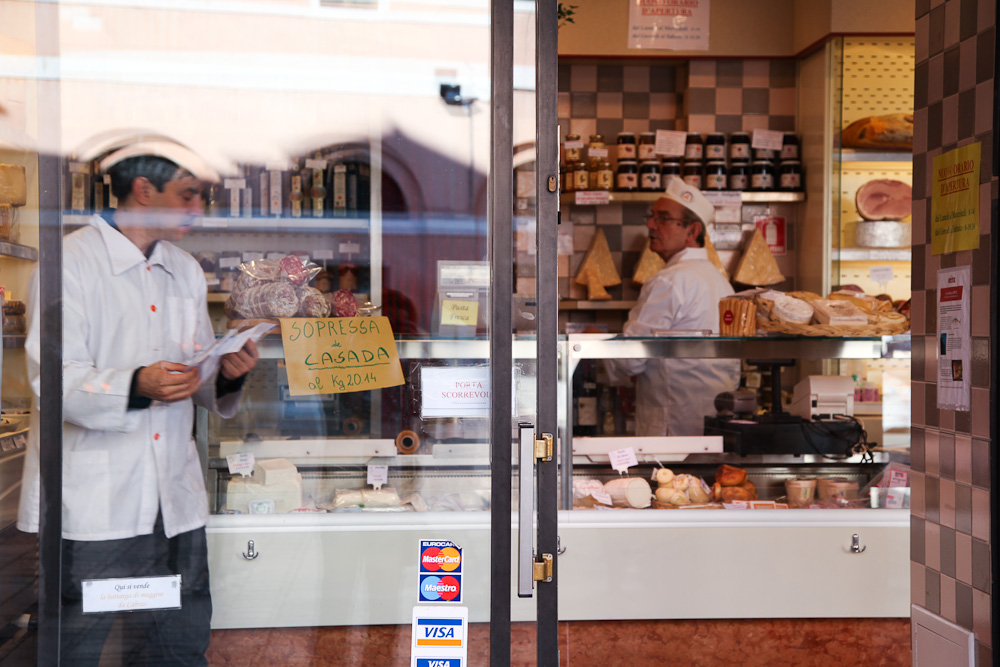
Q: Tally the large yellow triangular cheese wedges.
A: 4